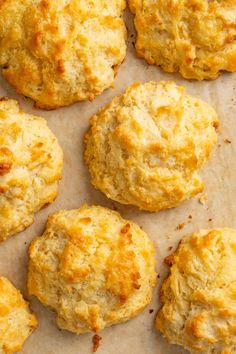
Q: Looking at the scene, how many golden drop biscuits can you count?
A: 7